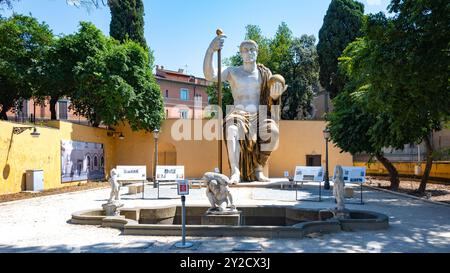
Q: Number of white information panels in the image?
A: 4